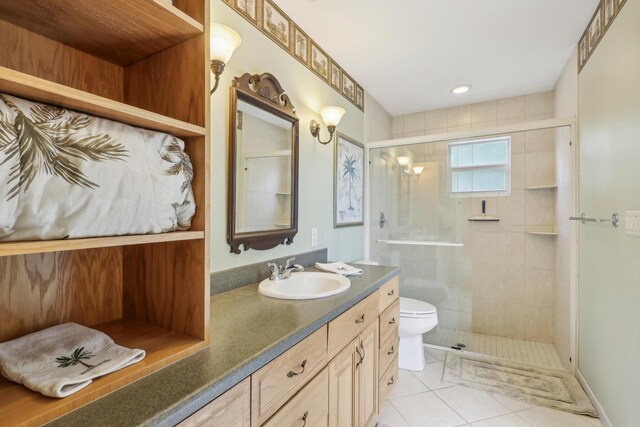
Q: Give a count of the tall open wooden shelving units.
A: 1